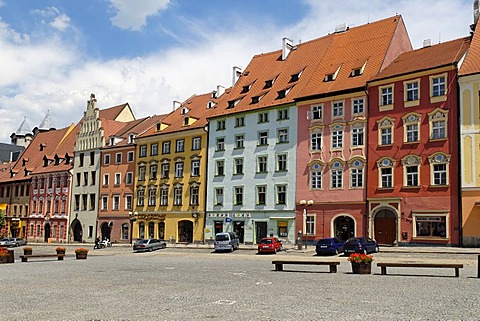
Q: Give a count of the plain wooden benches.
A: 3